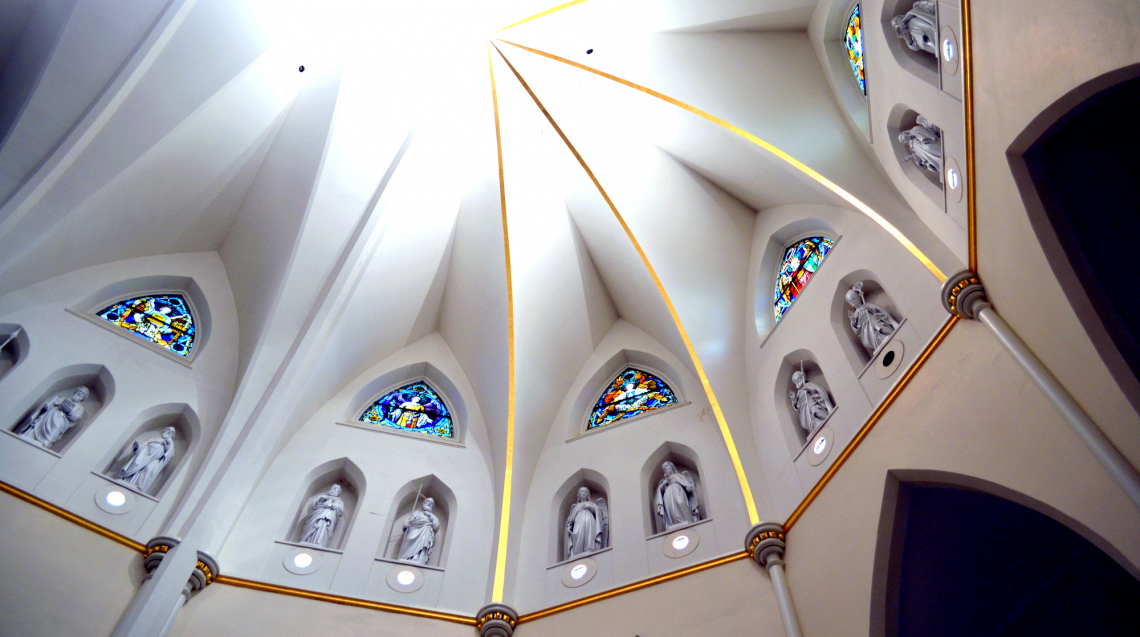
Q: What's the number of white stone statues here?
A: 10